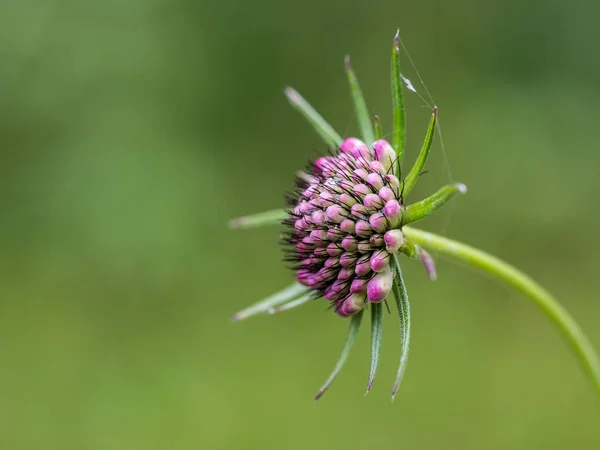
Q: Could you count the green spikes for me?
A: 12